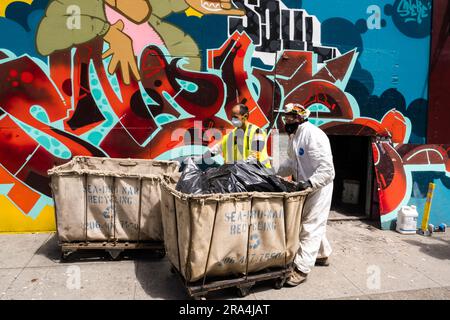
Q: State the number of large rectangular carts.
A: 2